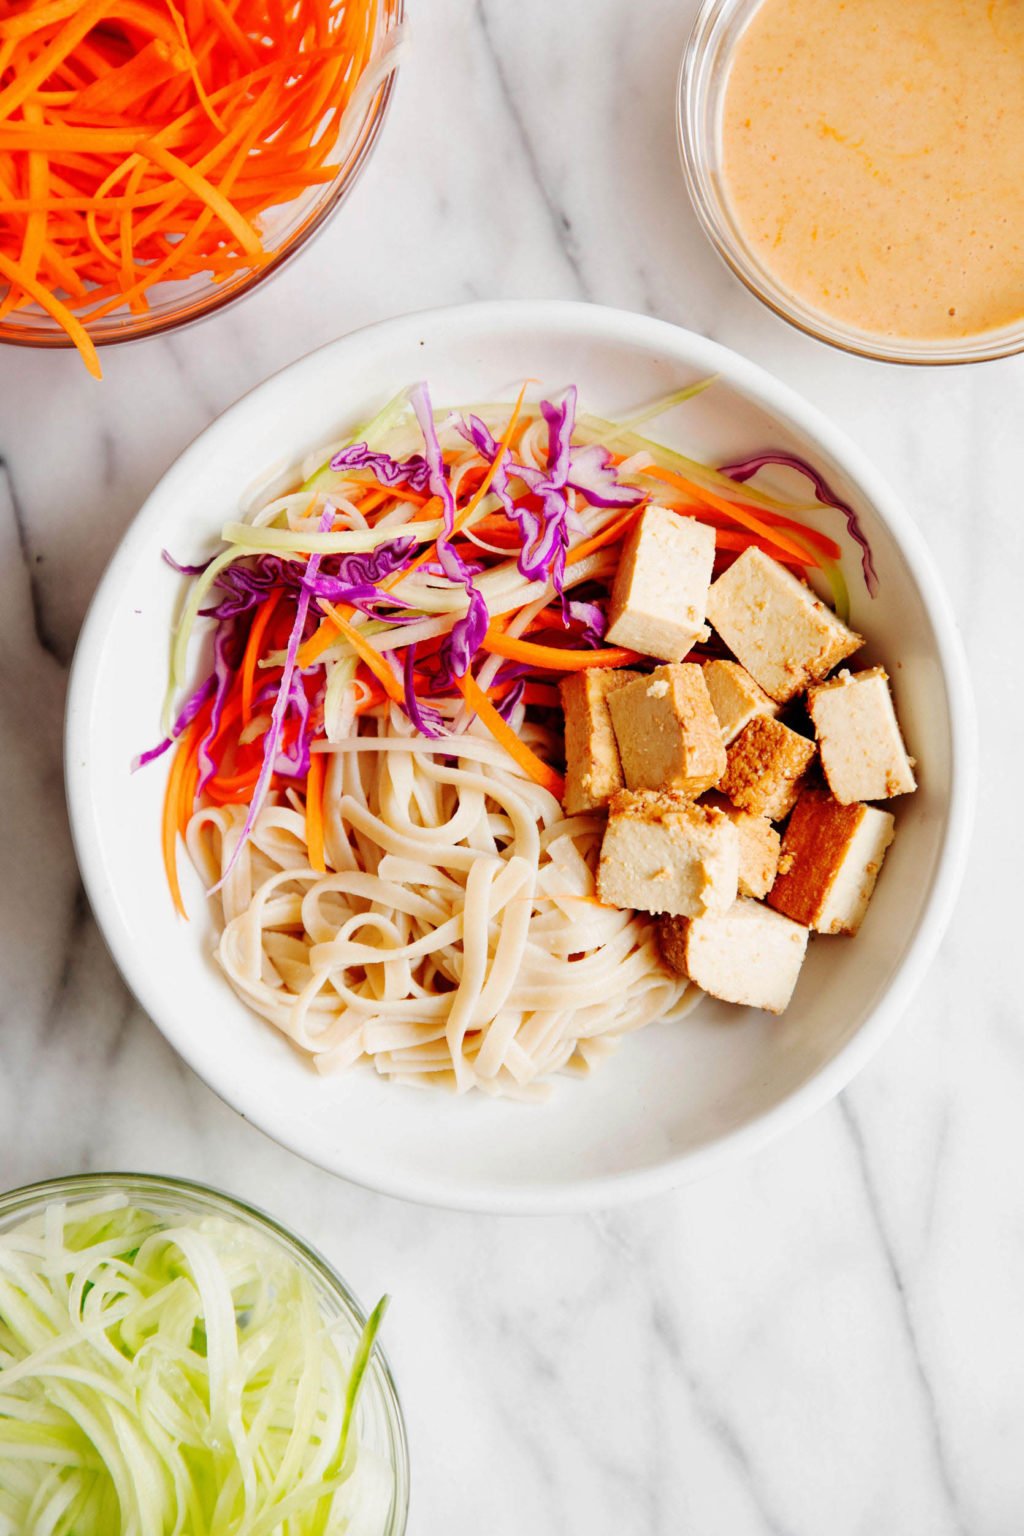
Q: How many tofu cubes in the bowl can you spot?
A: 11